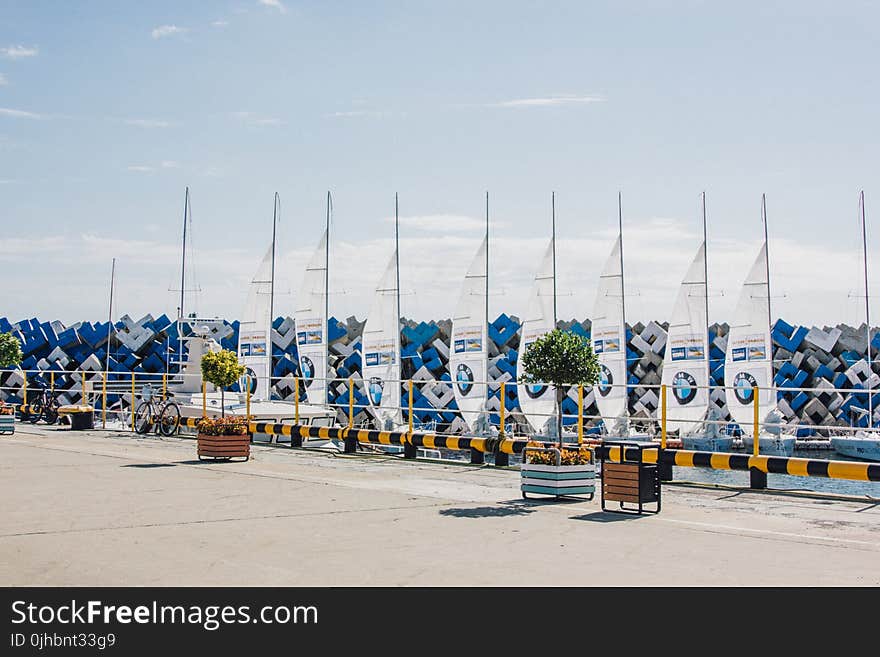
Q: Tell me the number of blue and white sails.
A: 8